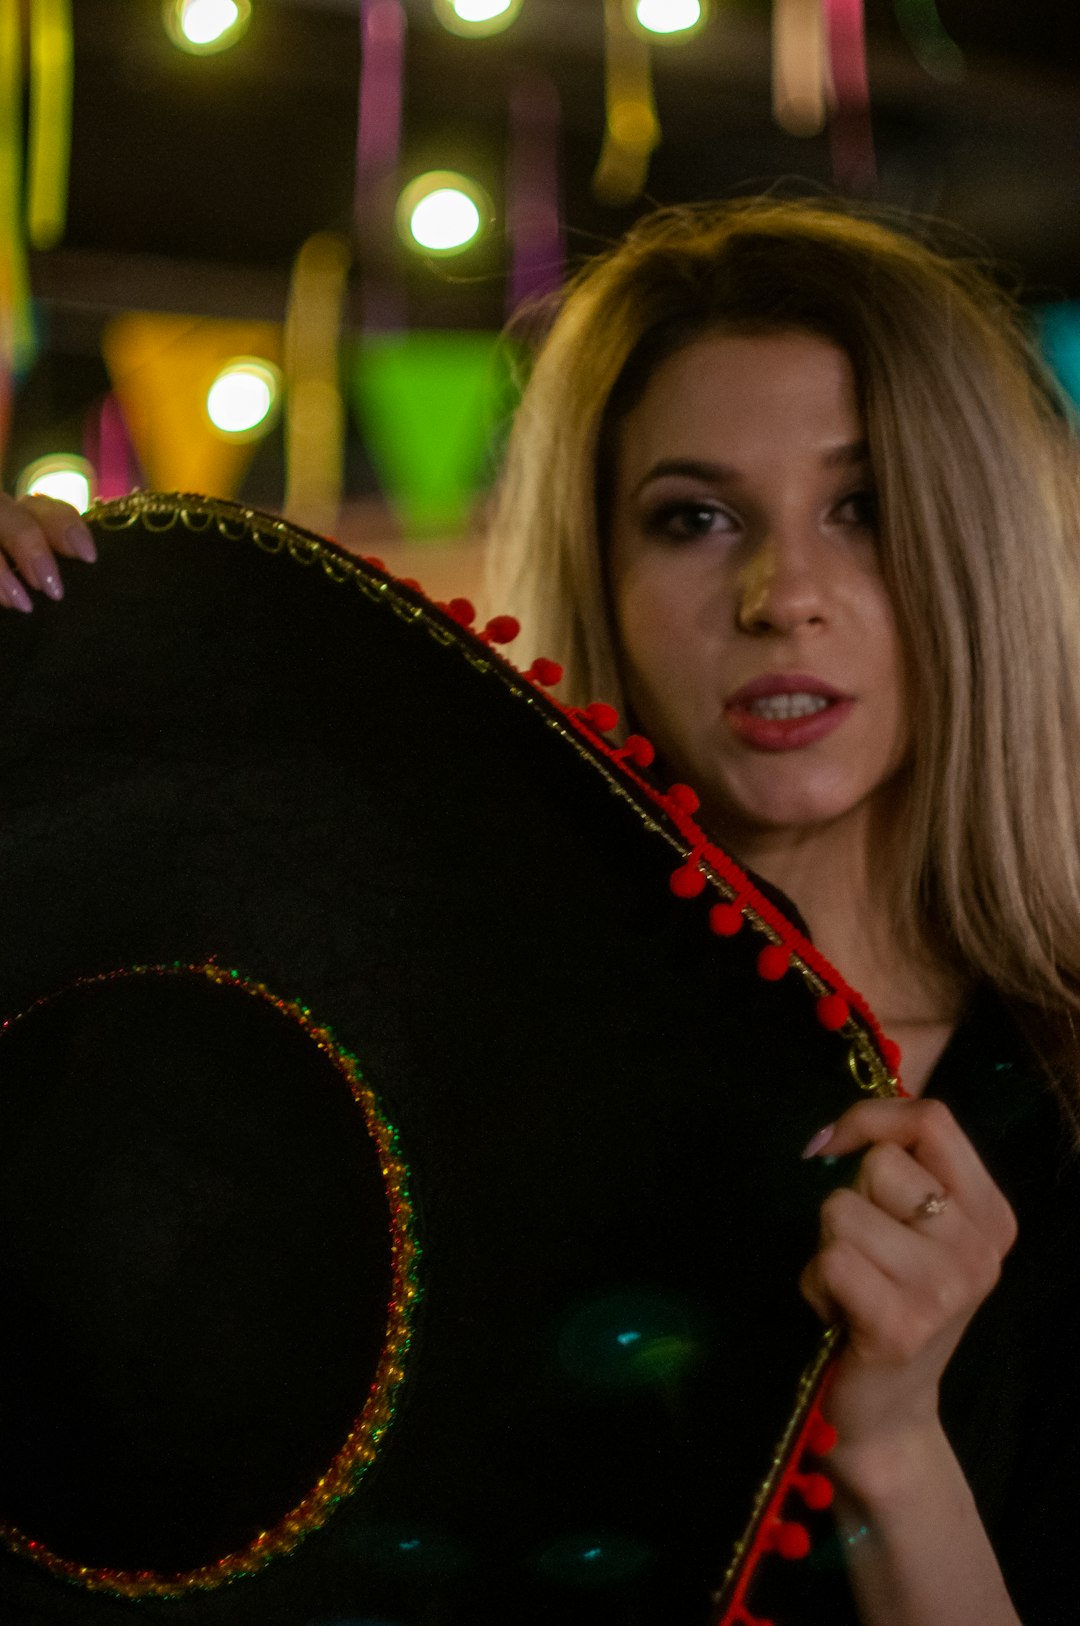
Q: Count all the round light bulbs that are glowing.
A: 6